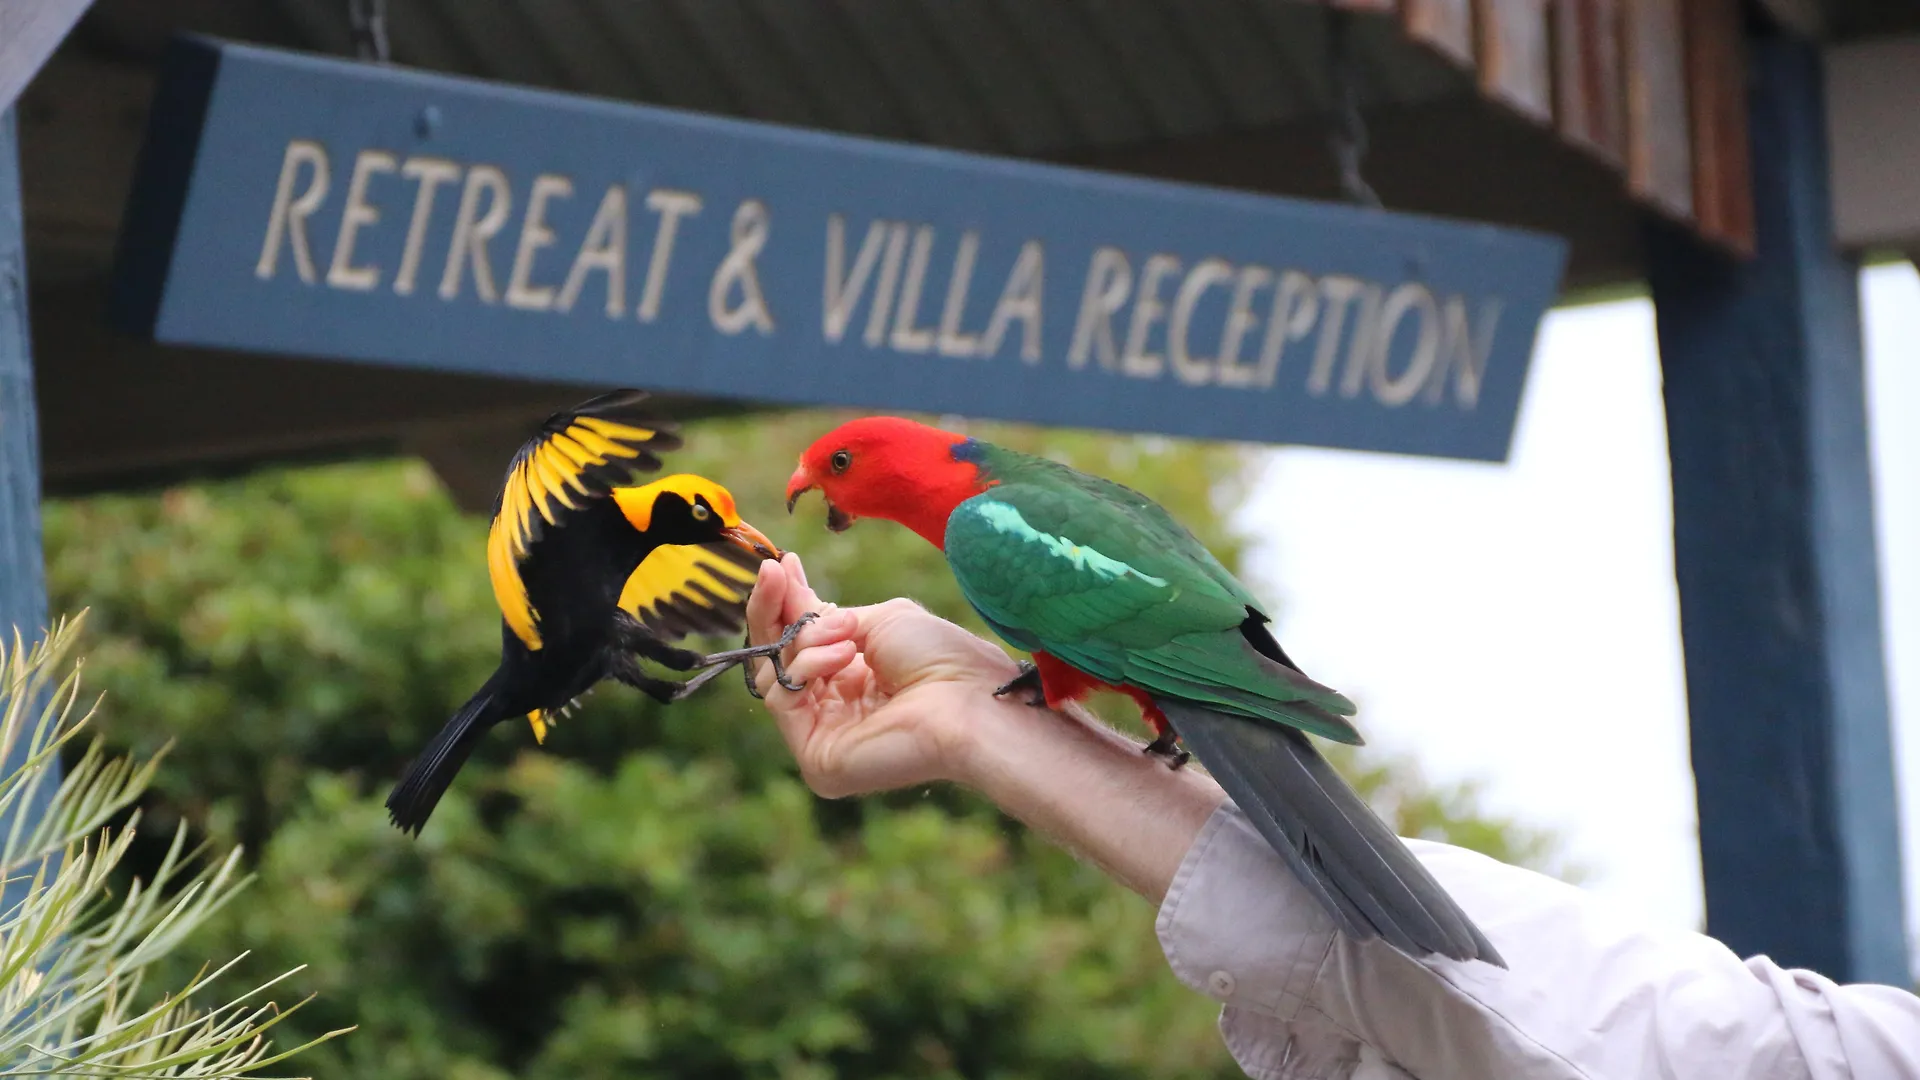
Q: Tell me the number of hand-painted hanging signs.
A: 1